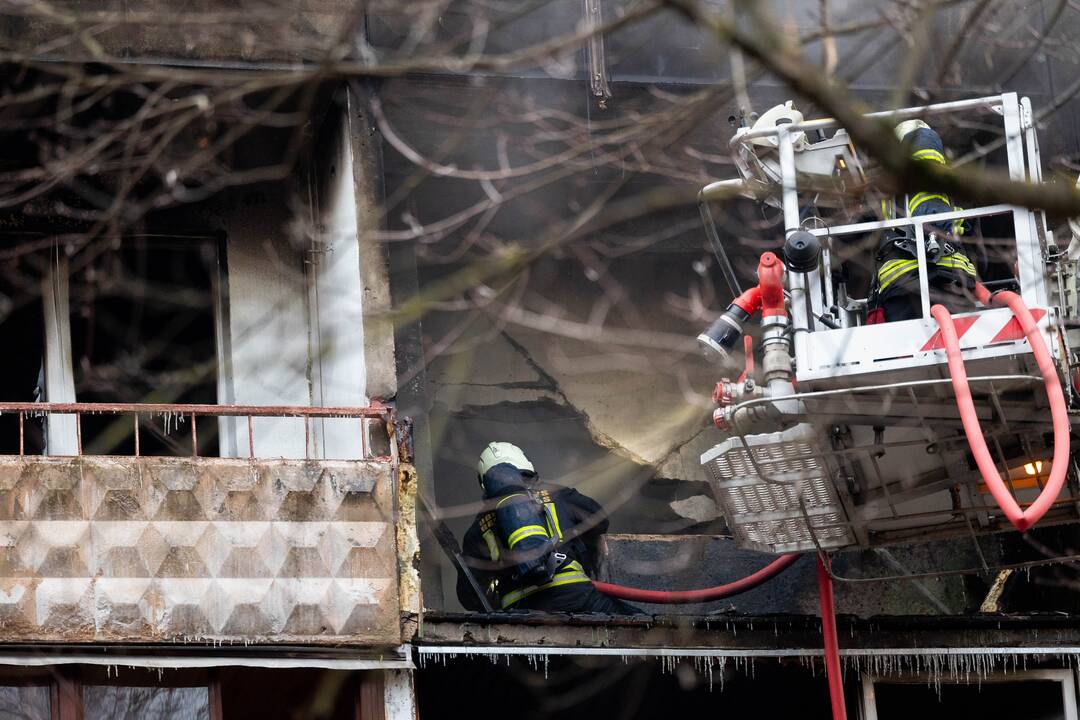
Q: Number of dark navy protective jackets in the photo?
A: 2